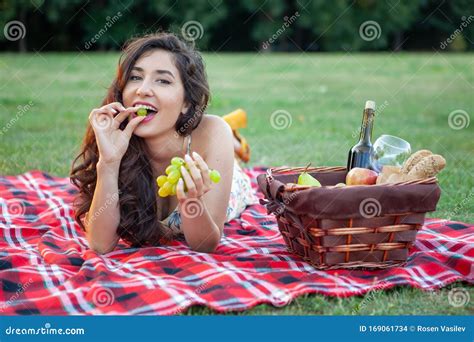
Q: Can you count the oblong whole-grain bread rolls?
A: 2